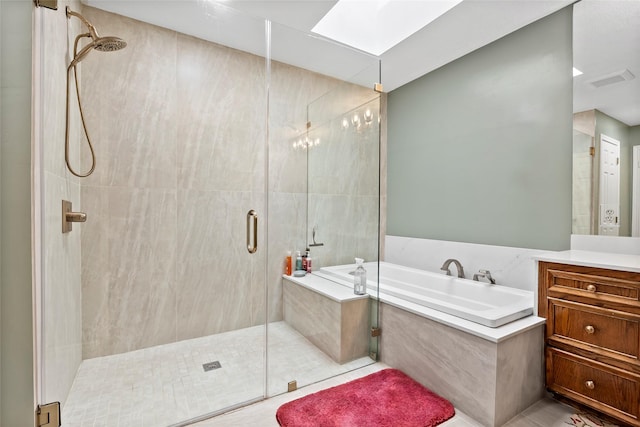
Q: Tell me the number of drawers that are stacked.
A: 3